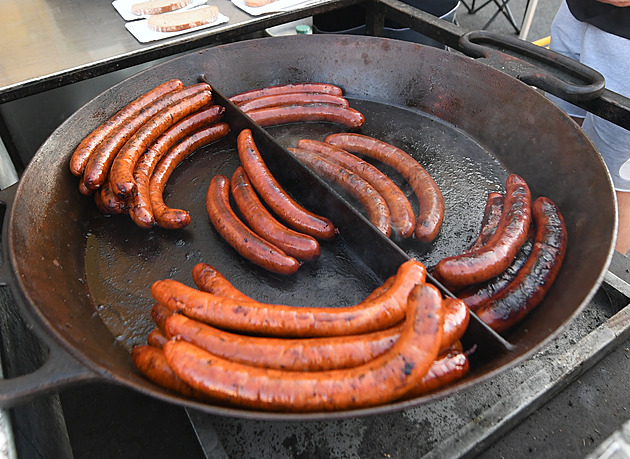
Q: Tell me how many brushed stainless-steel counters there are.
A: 1